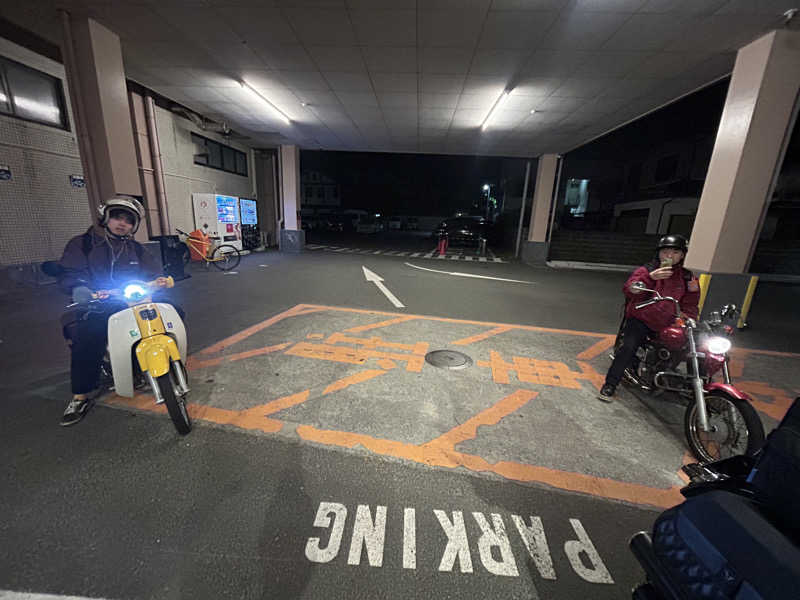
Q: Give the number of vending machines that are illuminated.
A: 2